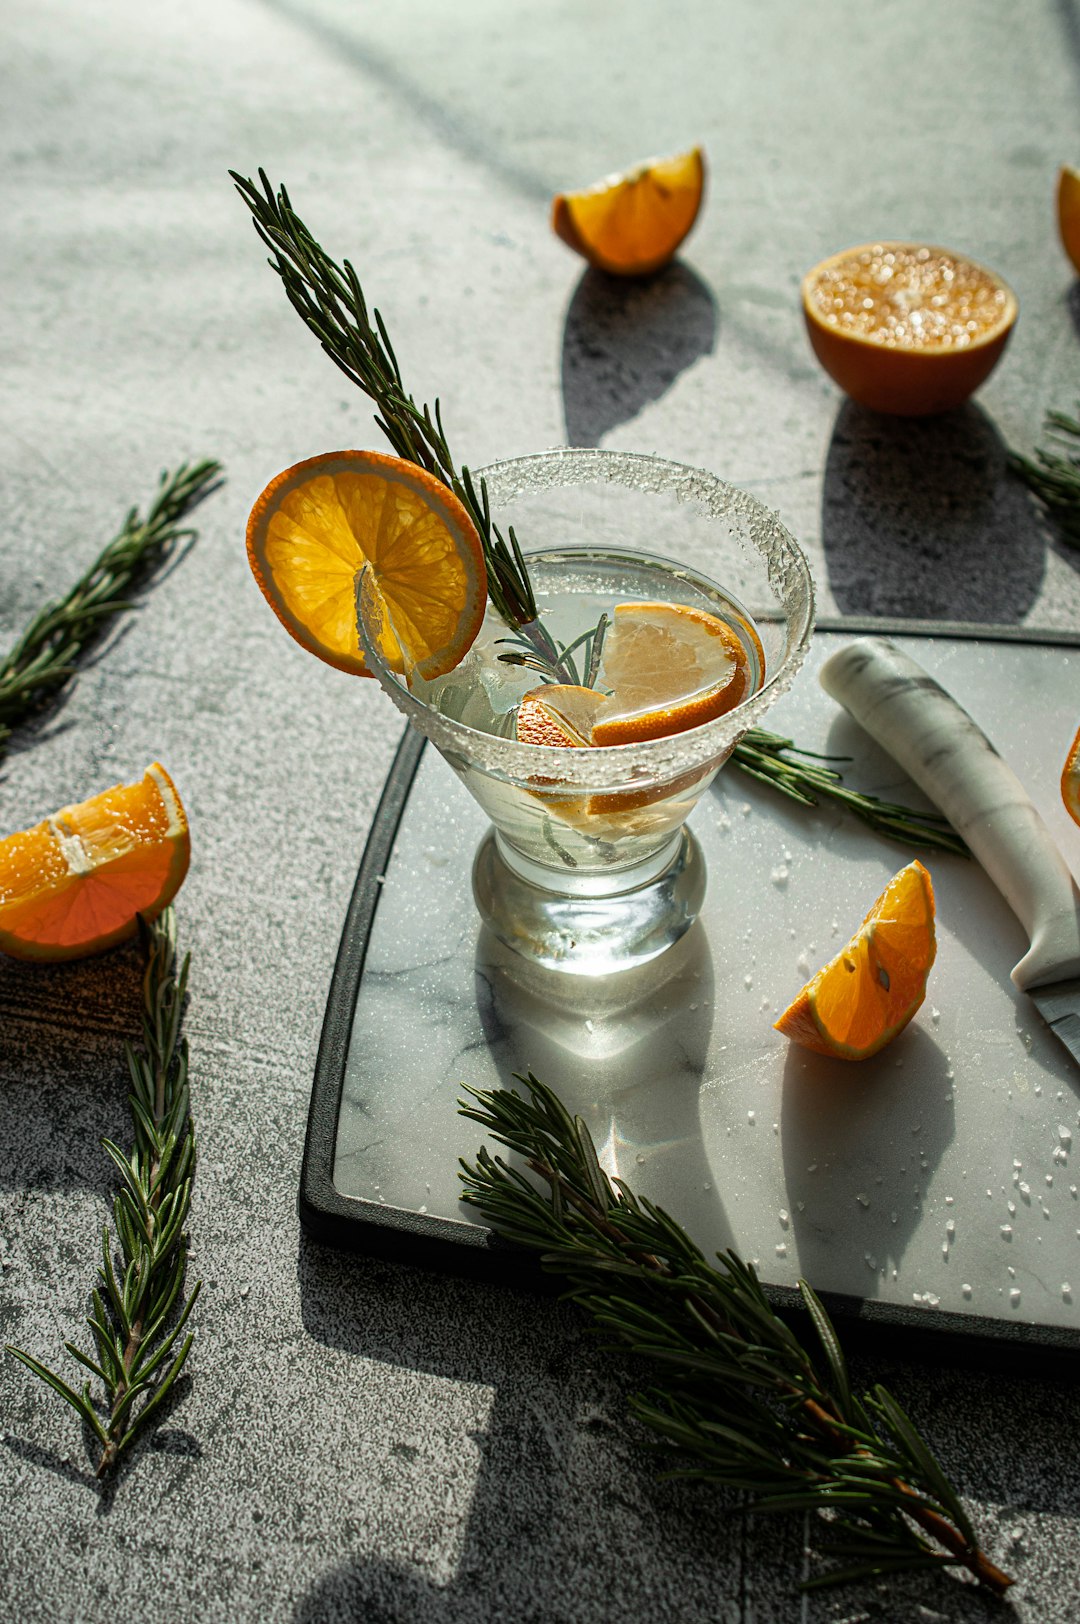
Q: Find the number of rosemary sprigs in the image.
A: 6